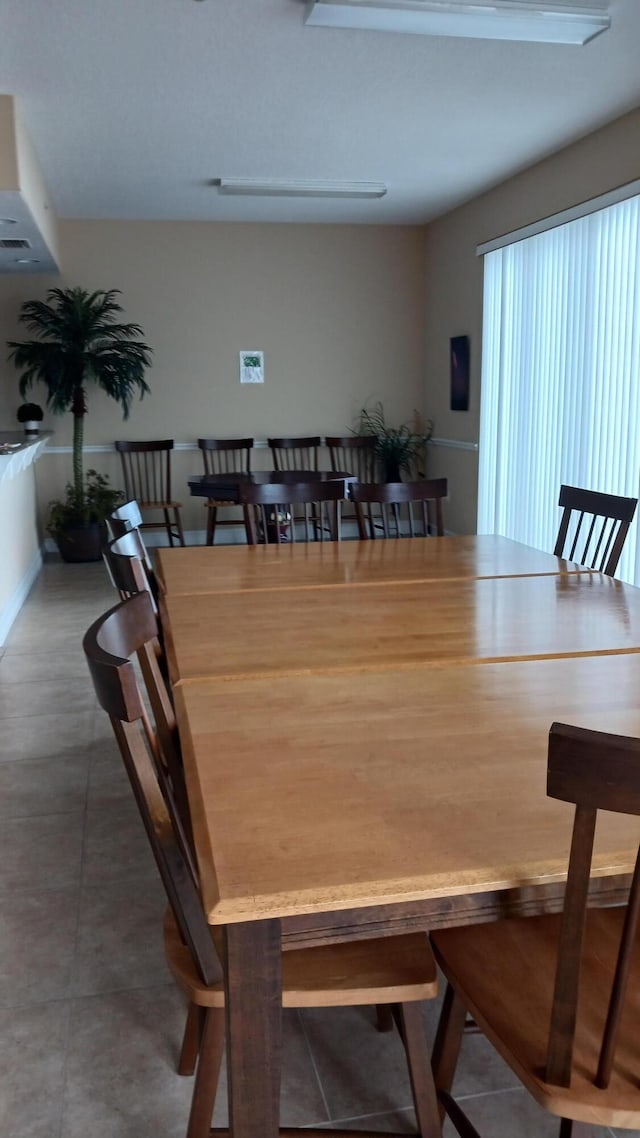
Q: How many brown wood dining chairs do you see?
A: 11